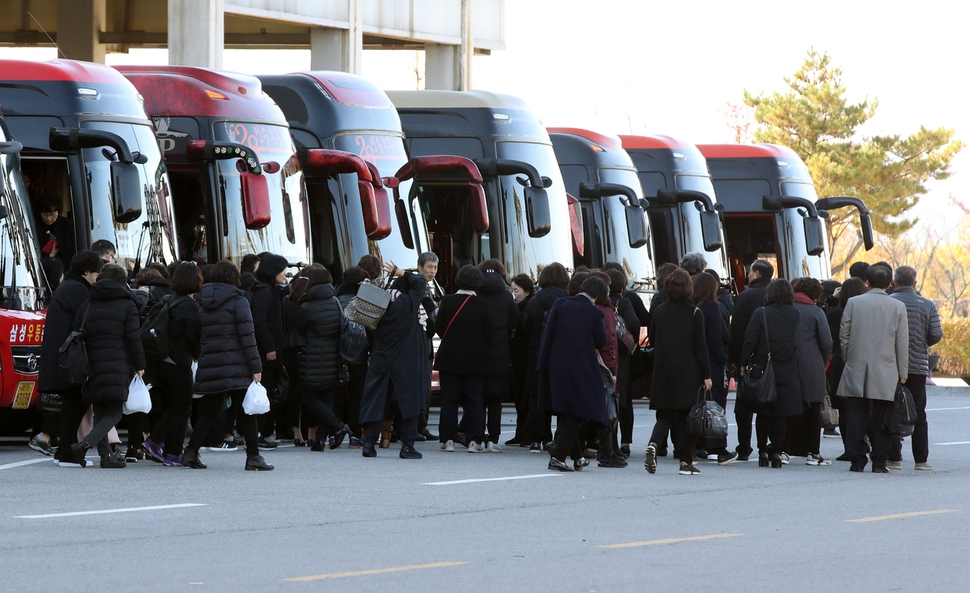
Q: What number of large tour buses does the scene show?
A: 8